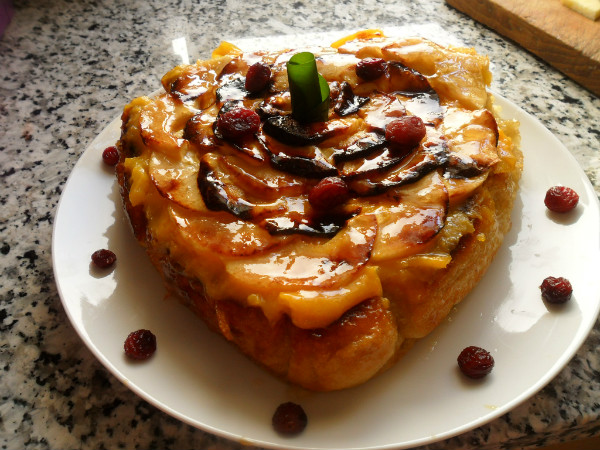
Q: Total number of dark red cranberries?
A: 12